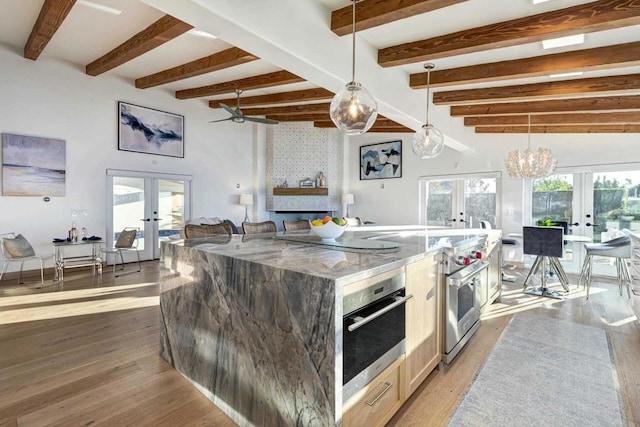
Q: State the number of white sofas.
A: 1